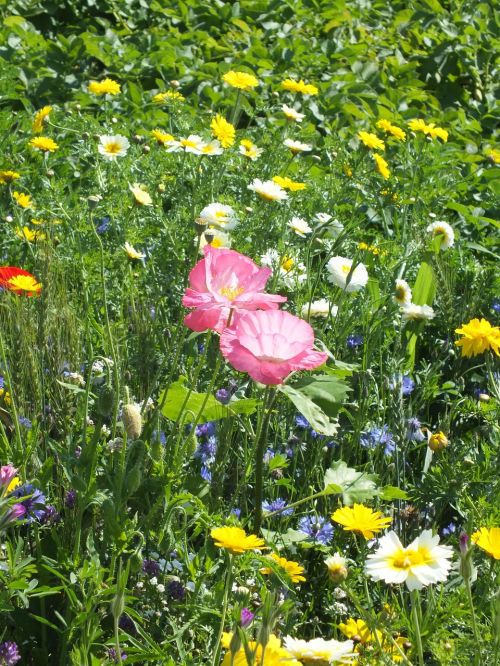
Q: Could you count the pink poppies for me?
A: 2